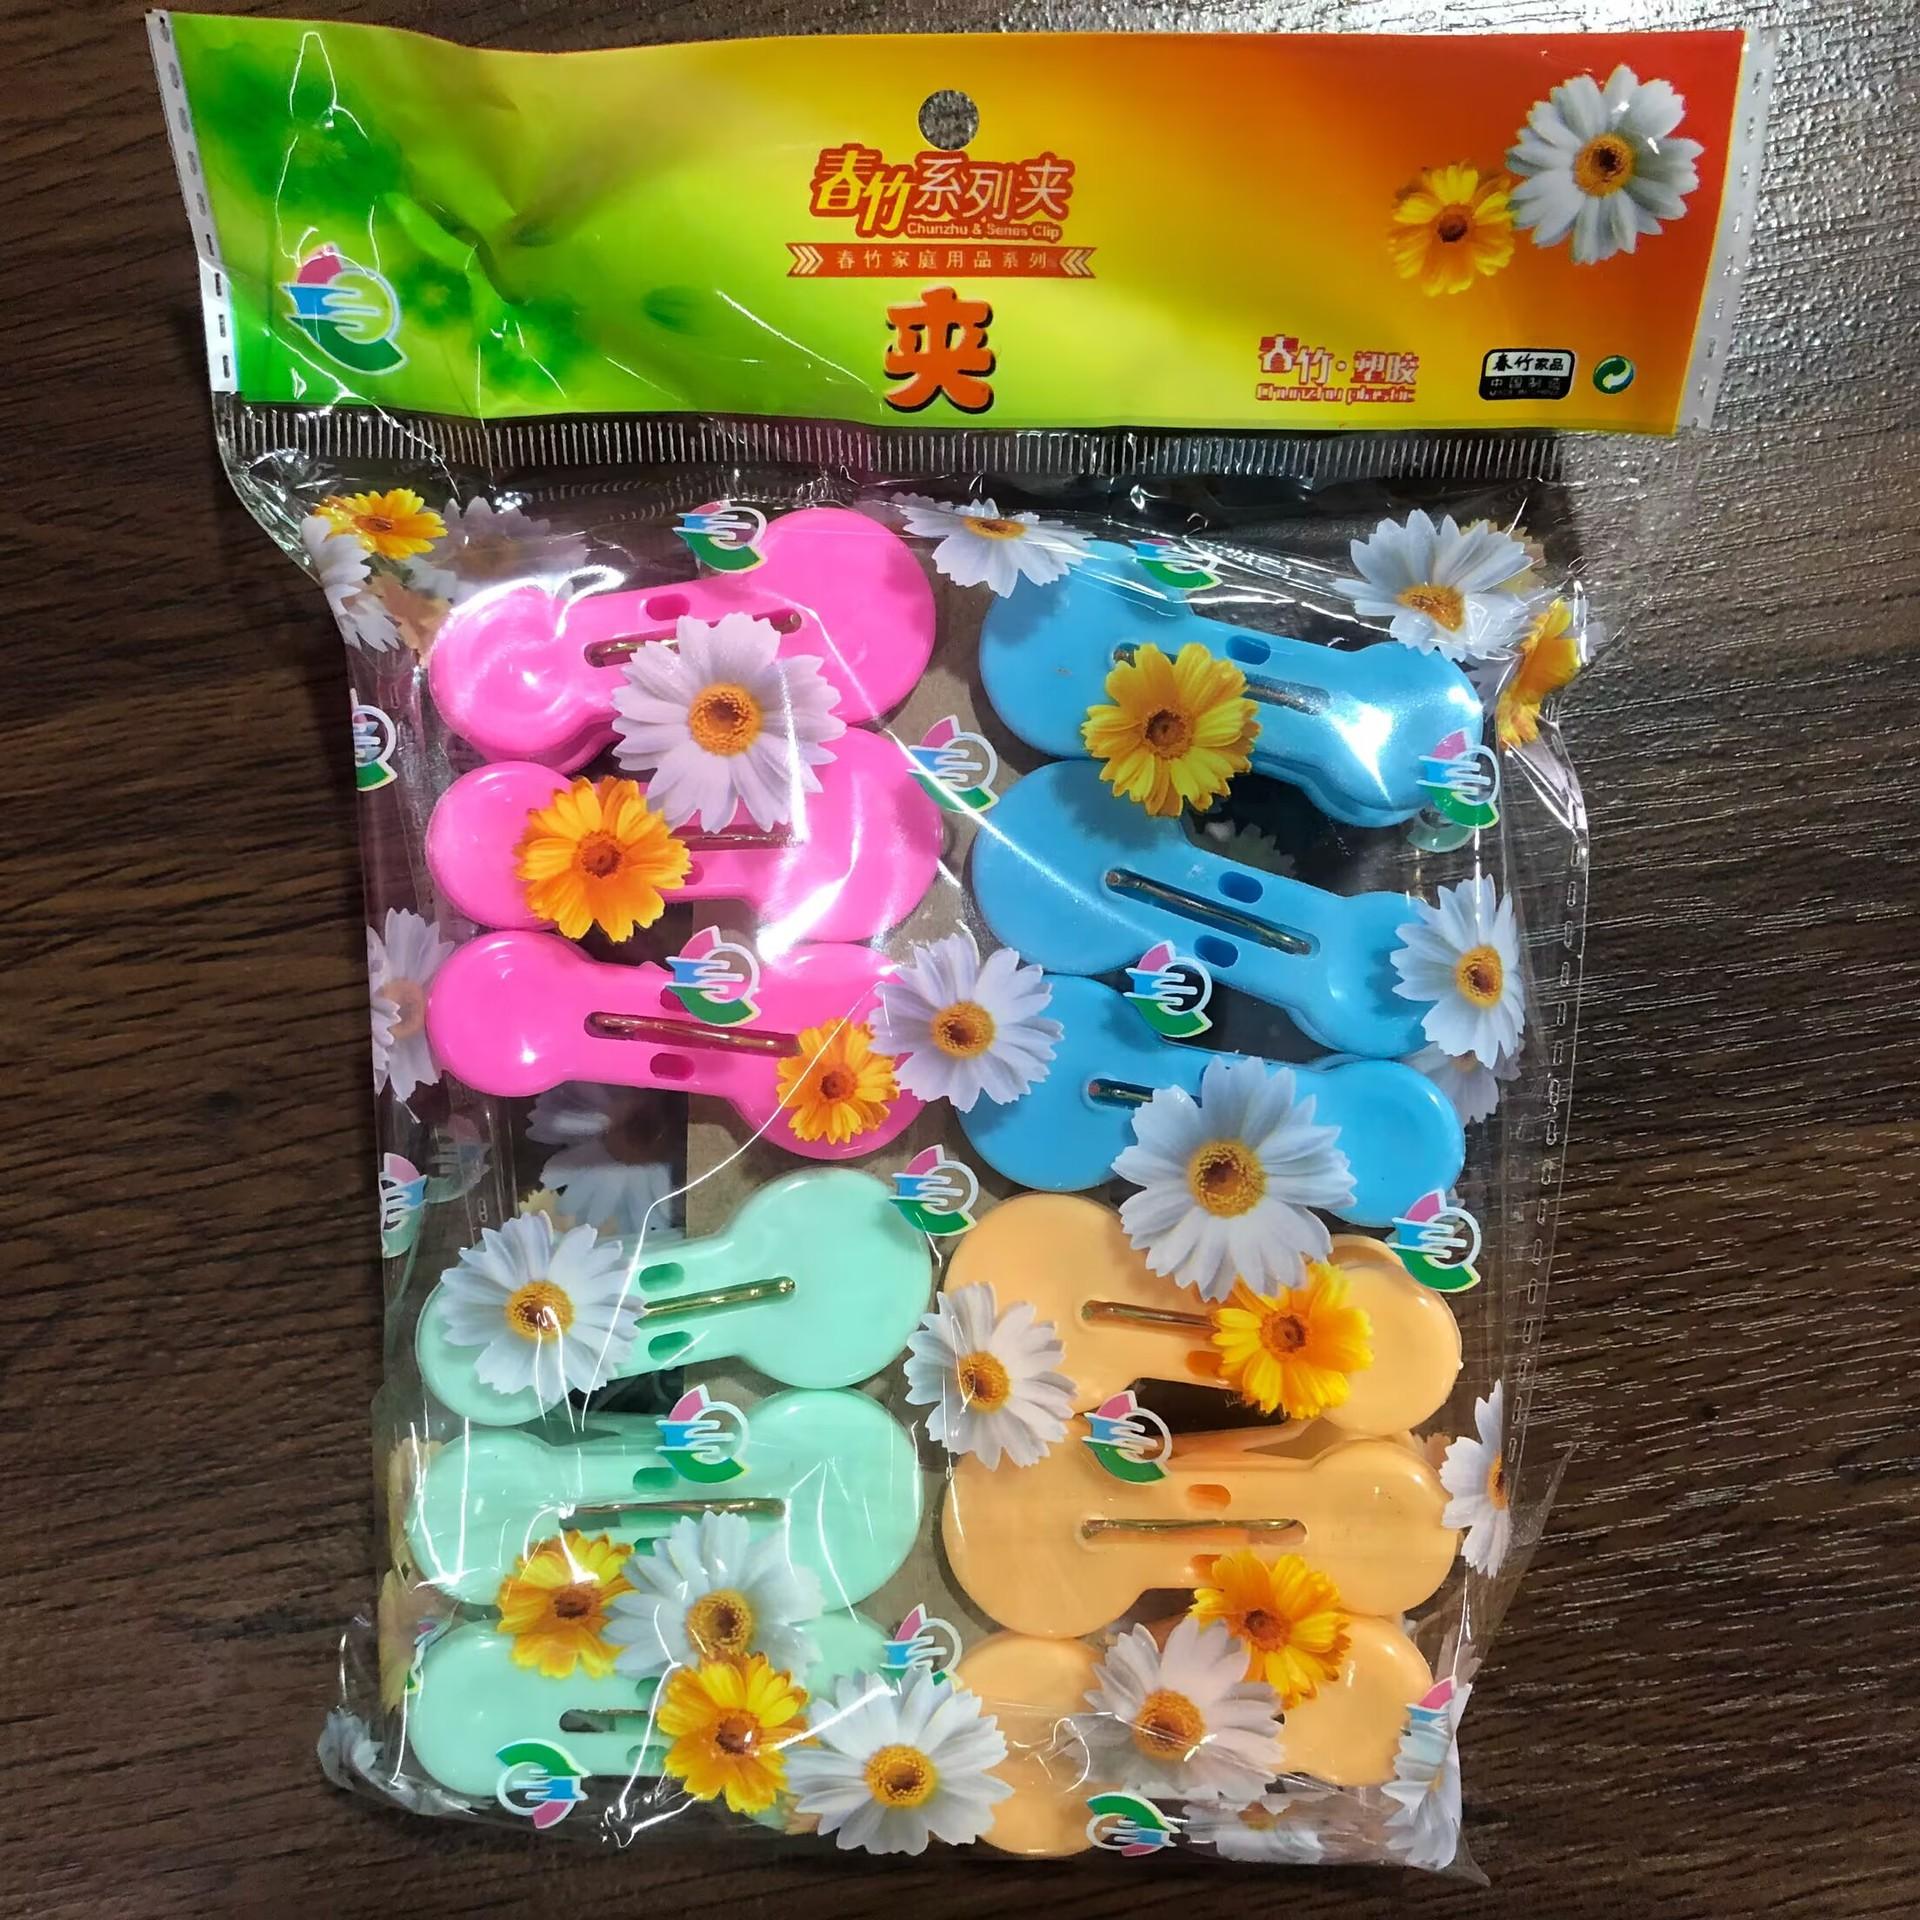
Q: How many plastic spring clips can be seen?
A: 12